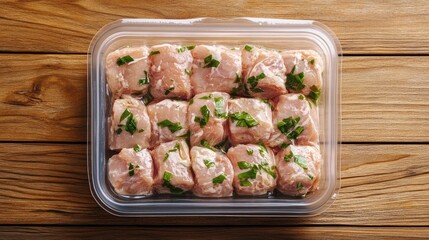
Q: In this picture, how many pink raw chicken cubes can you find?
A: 15